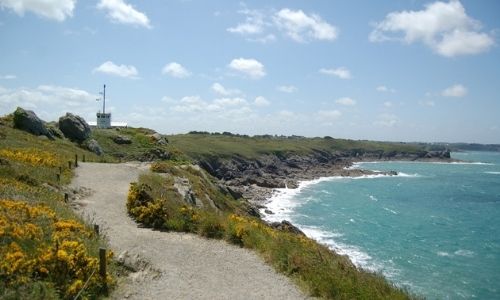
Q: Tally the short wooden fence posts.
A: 8